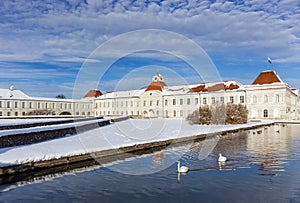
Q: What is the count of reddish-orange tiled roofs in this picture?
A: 4